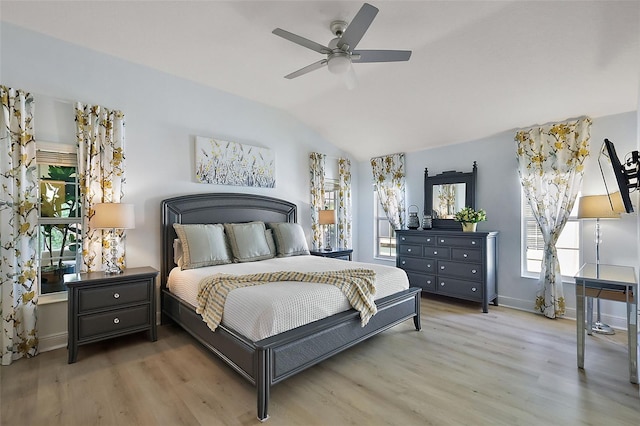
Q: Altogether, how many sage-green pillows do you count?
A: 3